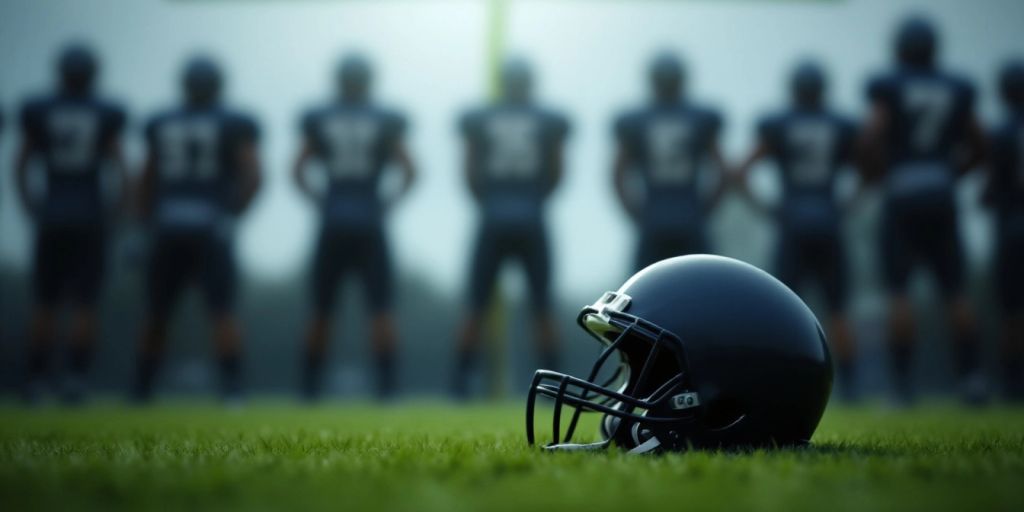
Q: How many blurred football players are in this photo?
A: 8